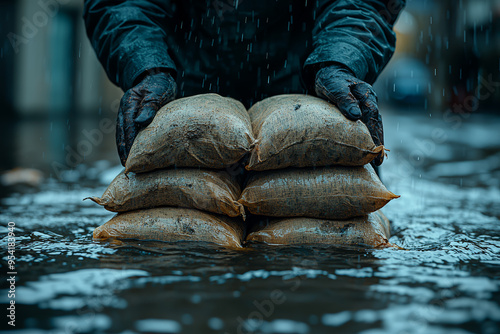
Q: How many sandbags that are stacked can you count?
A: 6